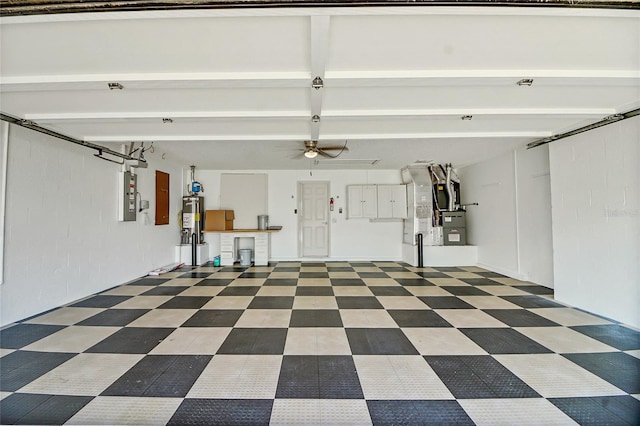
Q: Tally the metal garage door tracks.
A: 2